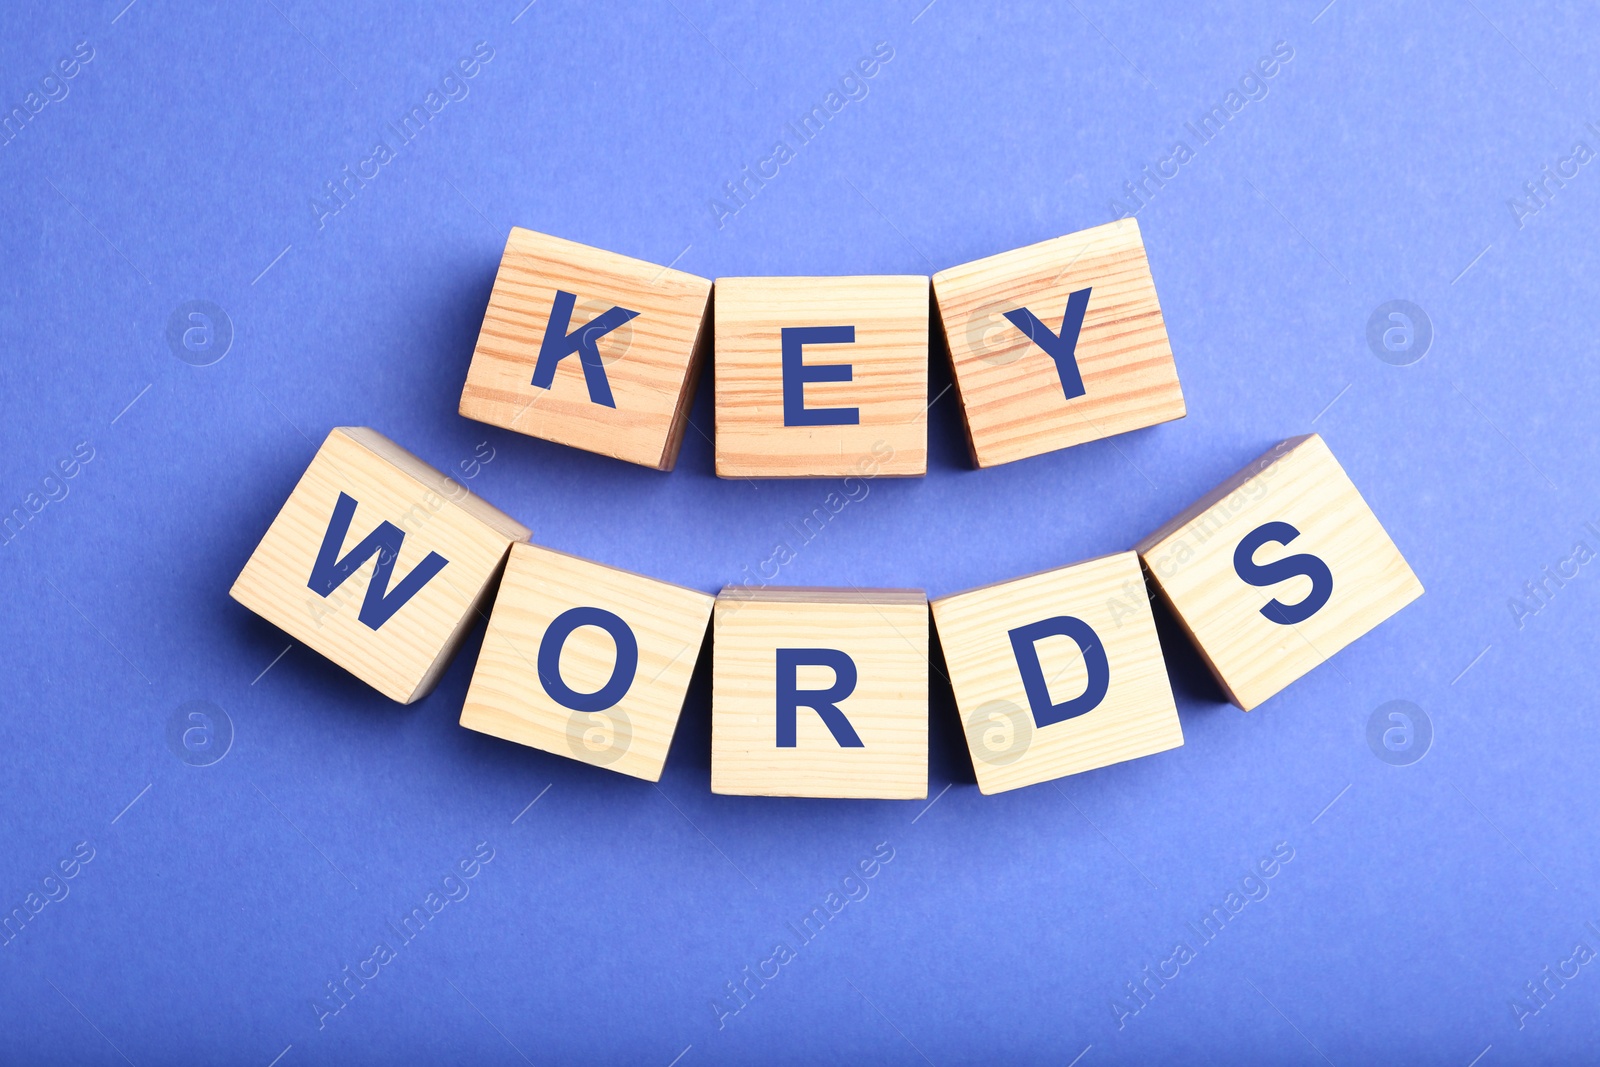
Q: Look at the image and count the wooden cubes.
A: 8